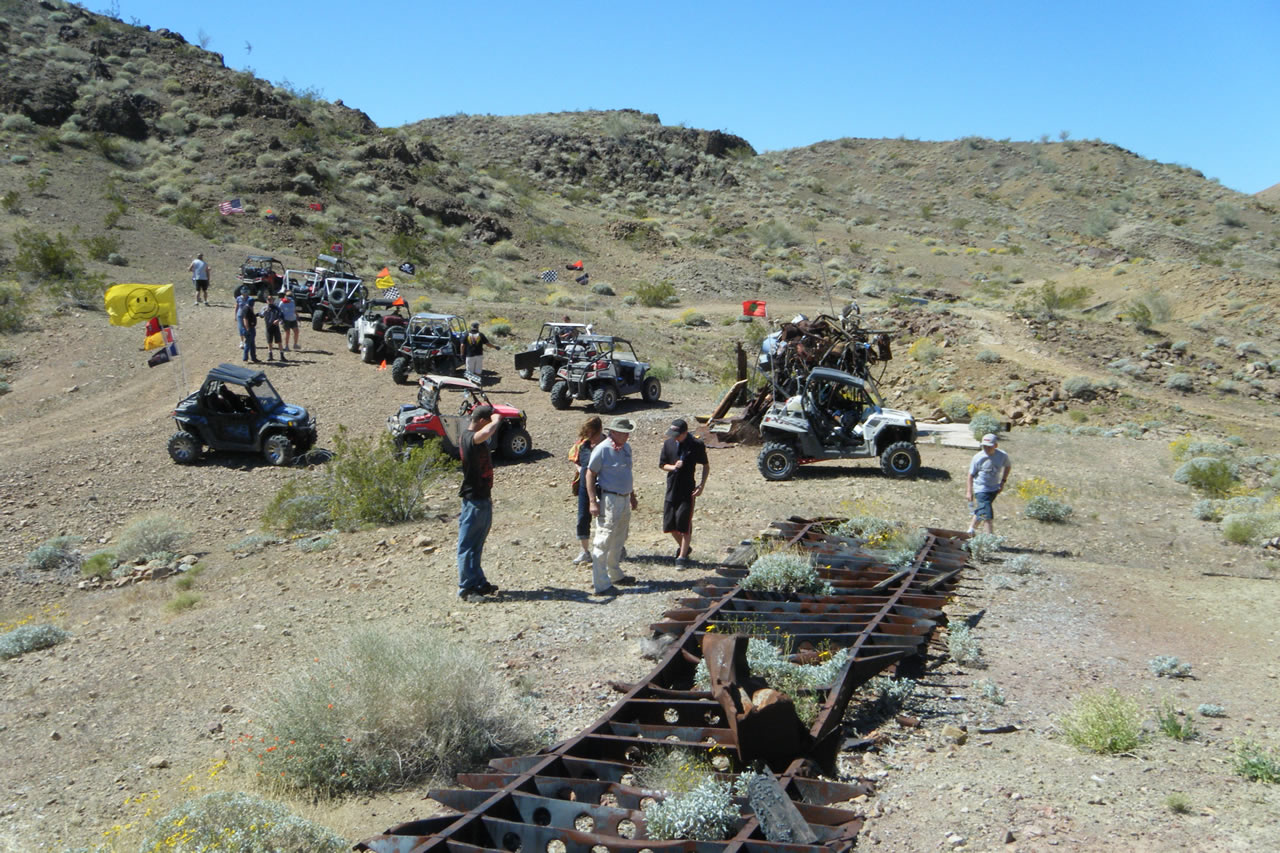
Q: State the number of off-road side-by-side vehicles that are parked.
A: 11